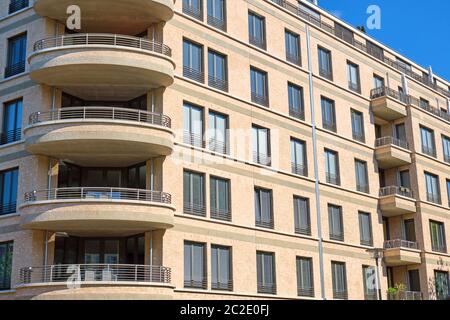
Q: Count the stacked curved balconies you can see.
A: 5